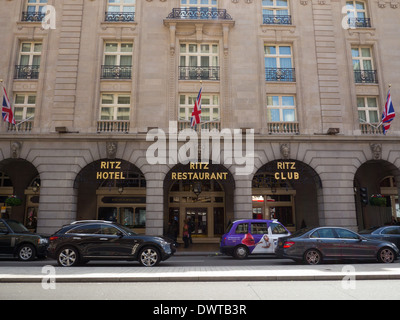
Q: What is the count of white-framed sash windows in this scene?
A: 15